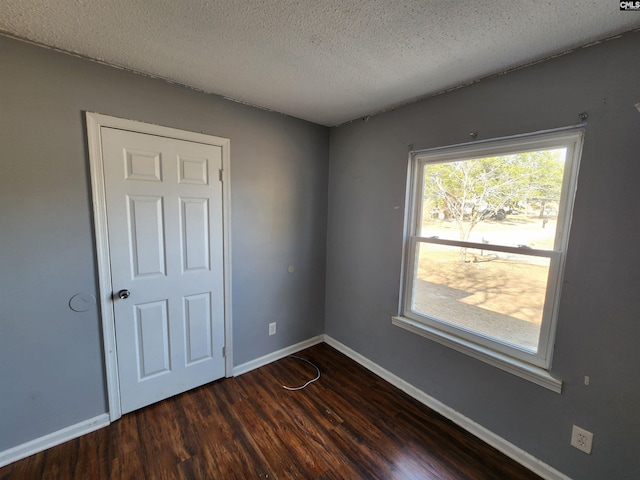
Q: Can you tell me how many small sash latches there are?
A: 2